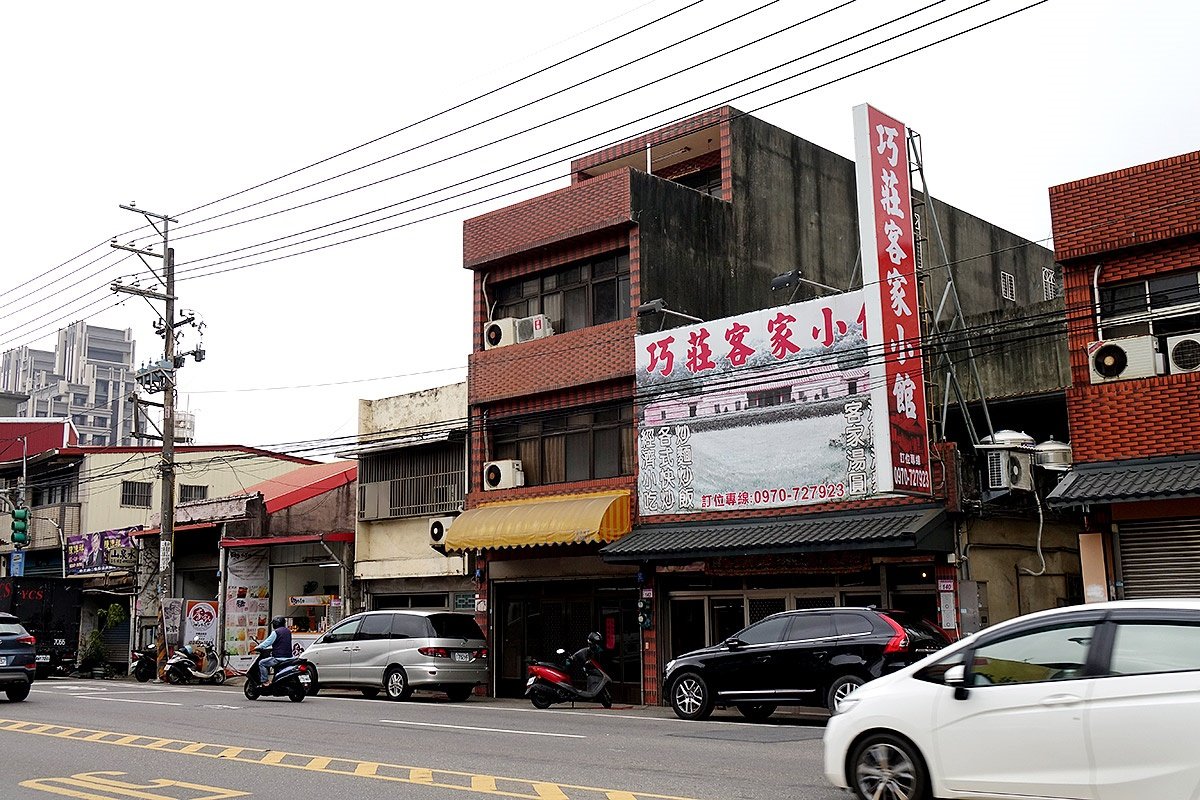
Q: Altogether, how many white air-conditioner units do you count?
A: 7